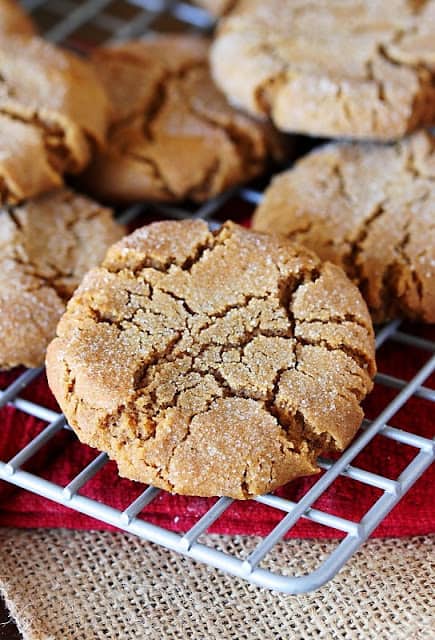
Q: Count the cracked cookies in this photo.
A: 6